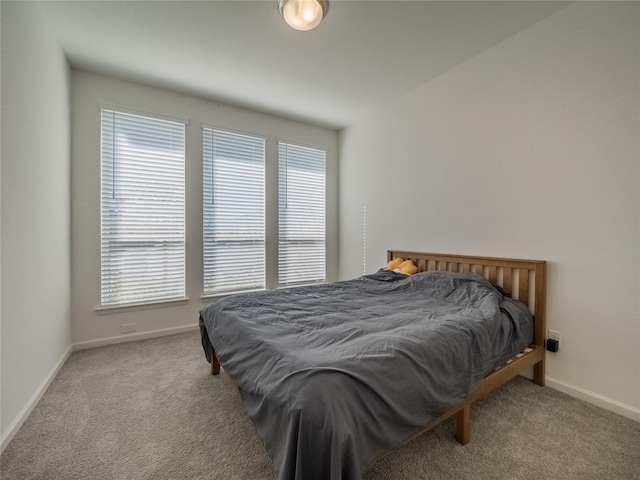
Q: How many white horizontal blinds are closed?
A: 3